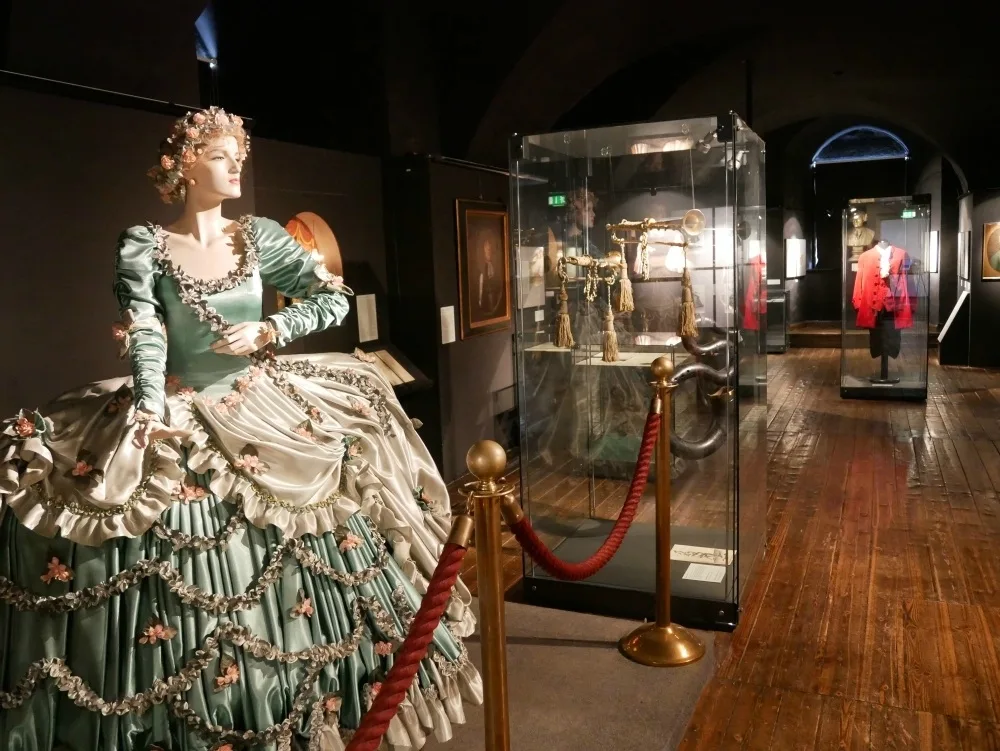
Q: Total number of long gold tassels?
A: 4